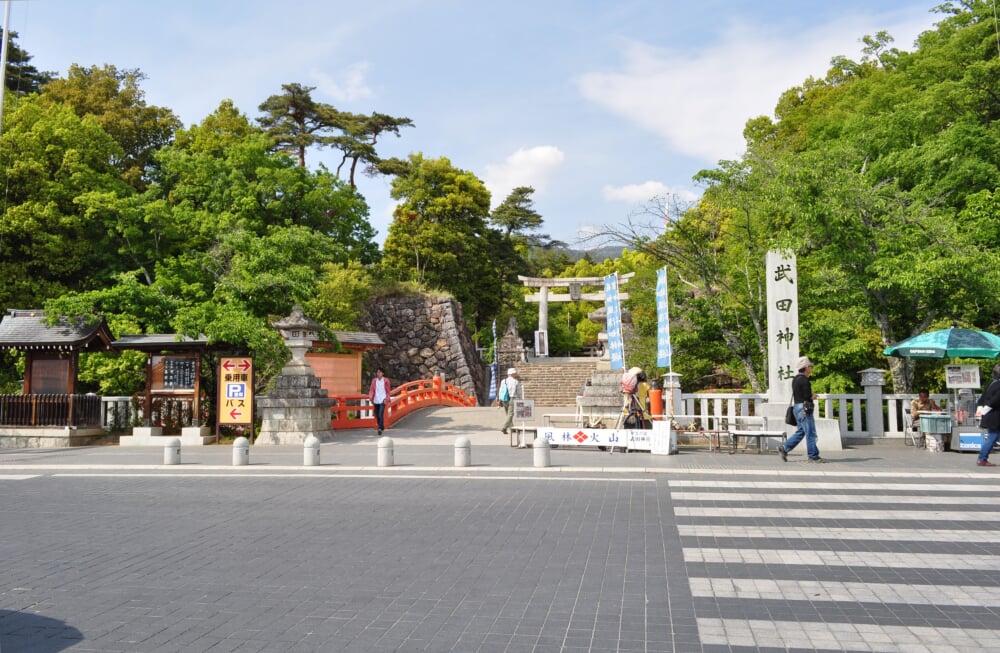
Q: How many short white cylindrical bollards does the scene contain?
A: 6